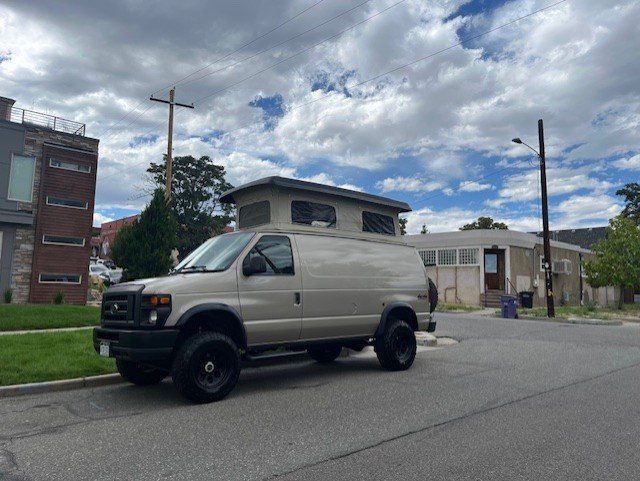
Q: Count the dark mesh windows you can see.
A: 3